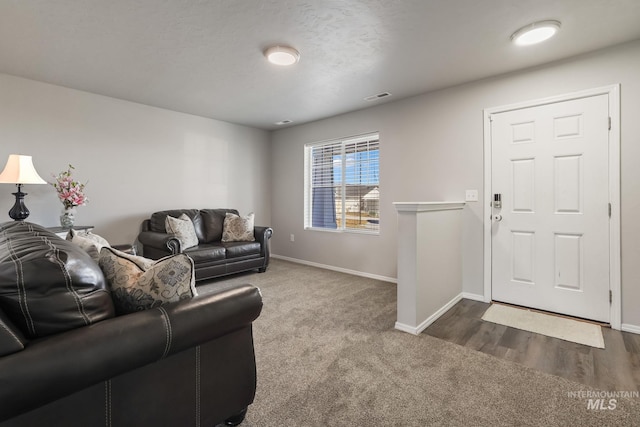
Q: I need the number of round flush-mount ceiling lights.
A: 2